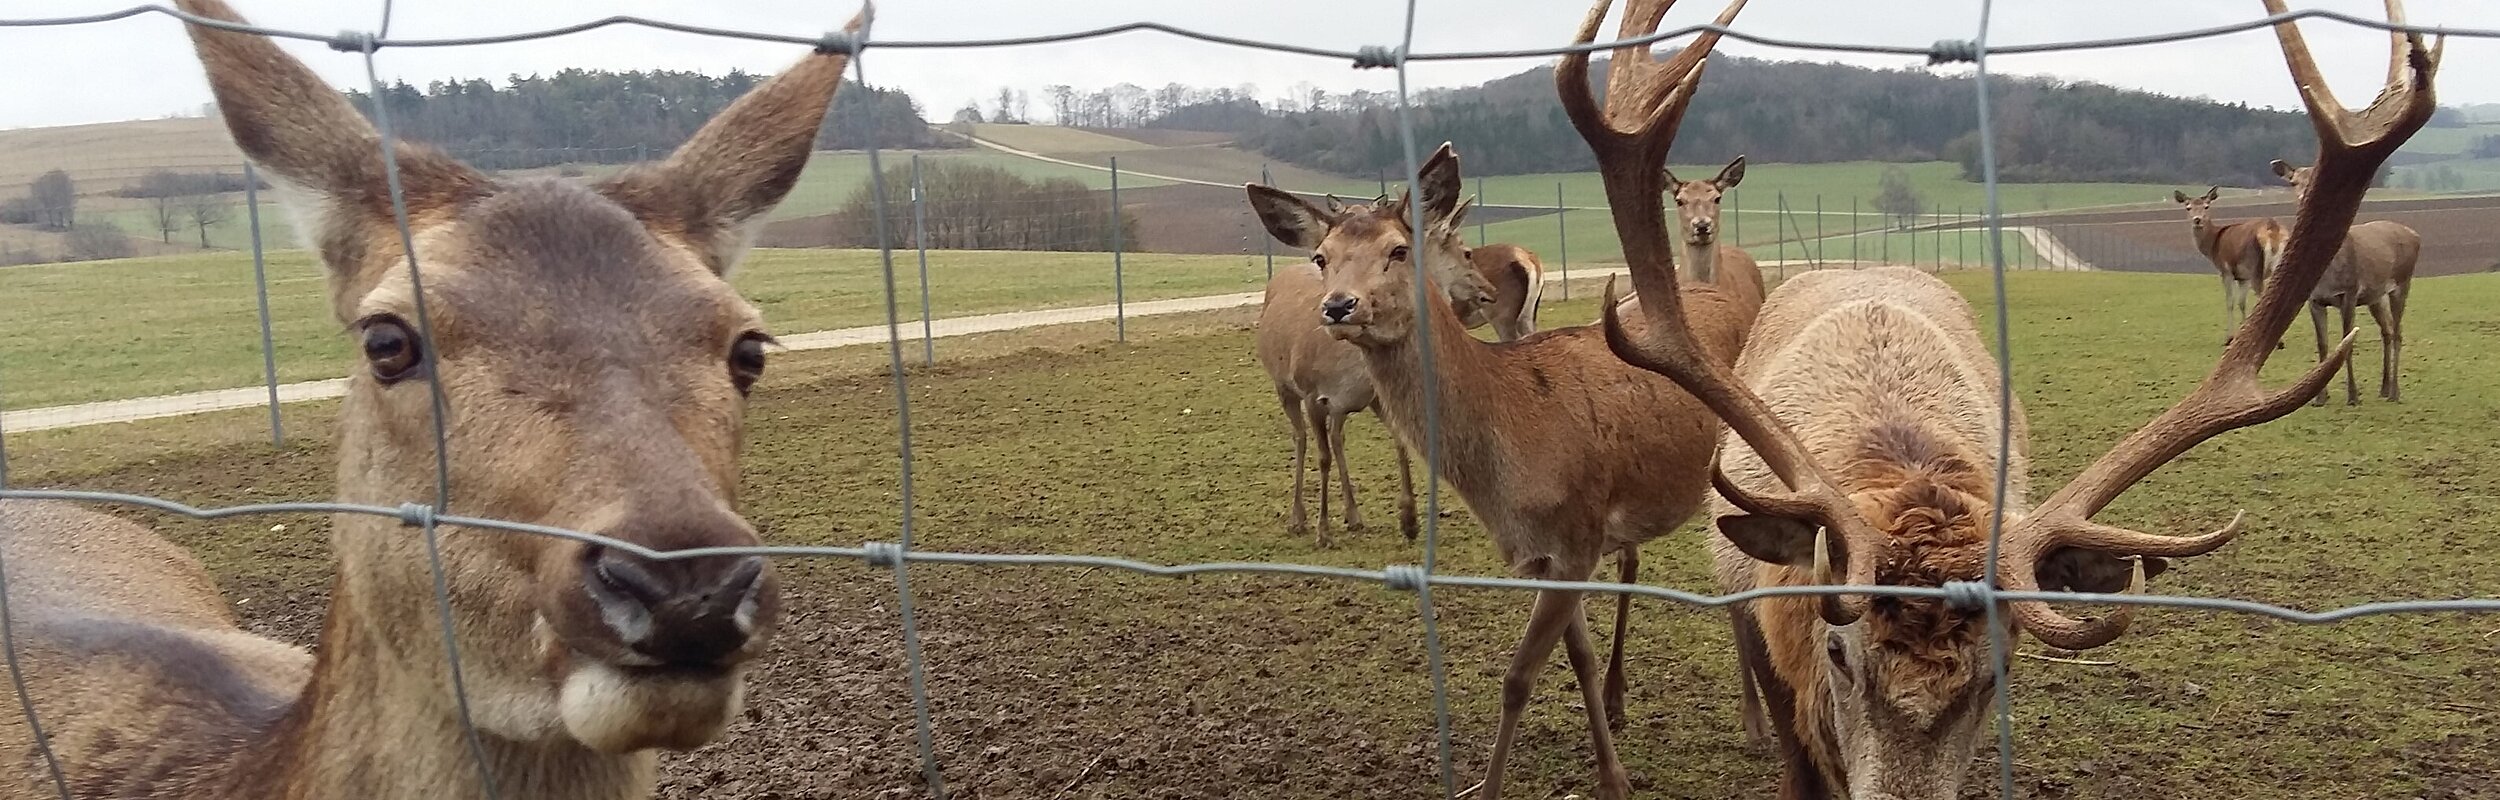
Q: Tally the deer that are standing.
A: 8